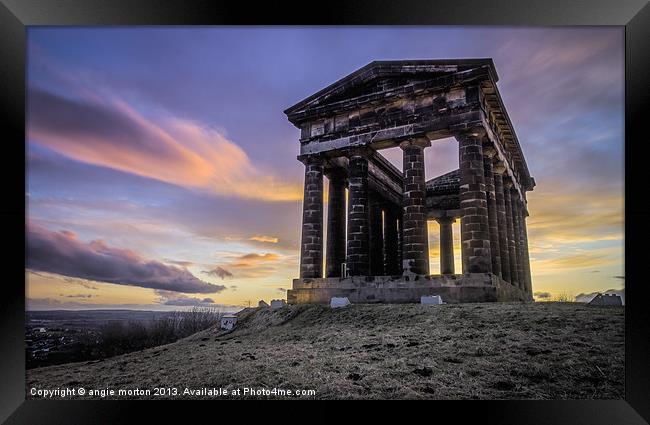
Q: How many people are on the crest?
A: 0